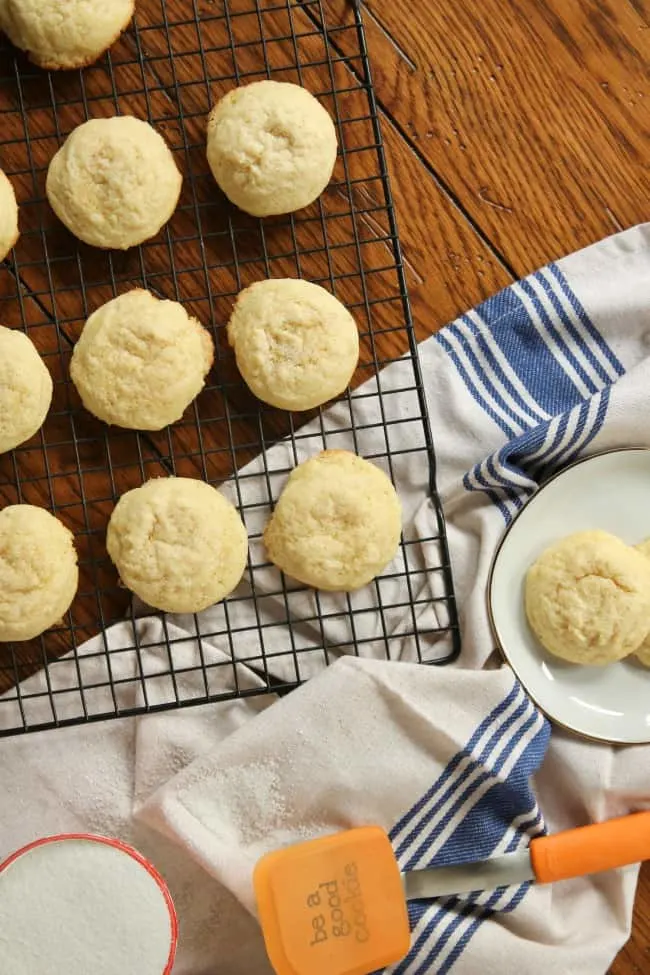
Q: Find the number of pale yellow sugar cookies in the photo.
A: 12